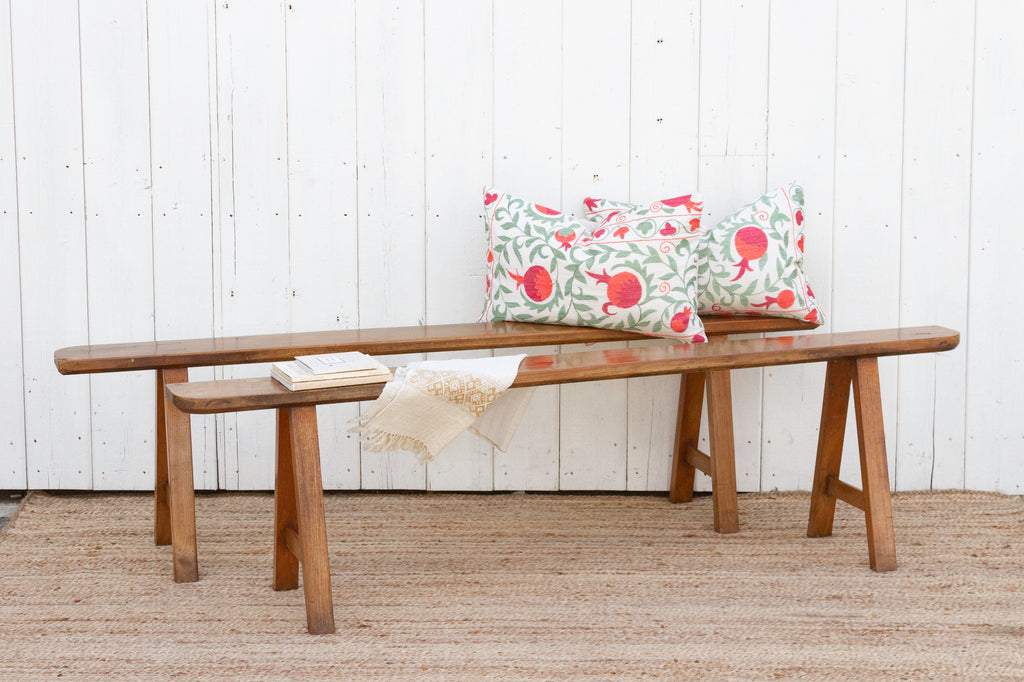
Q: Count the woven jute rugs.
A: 1